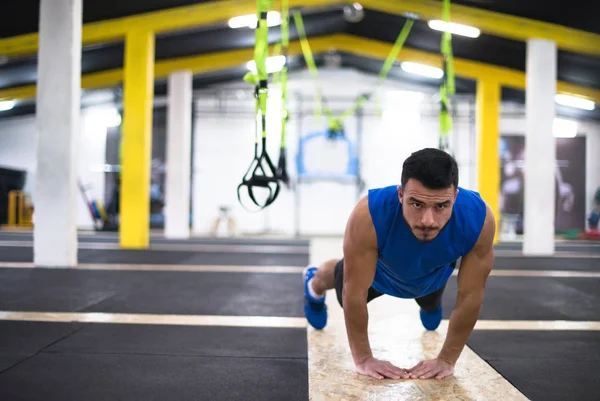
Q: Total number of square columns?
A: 5